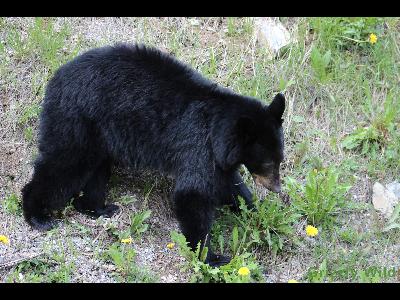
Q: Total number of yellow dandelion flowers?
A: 7